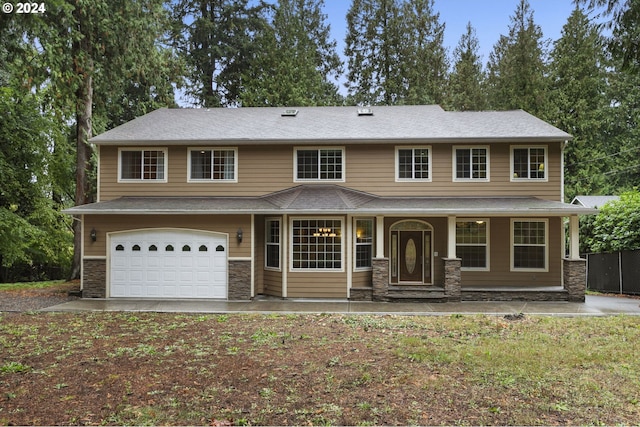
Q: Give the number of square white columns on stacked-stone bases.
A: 3